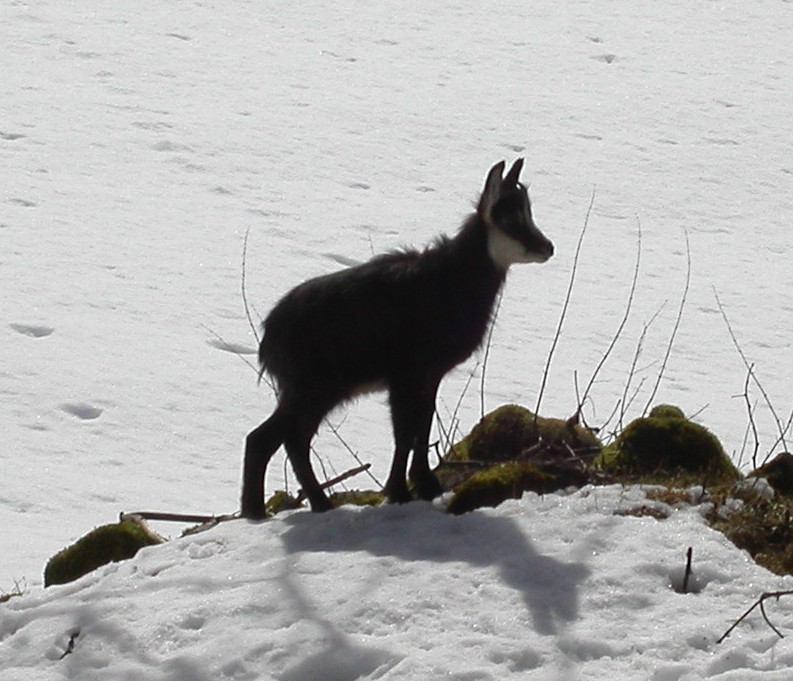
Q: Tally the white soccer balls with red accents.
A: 0